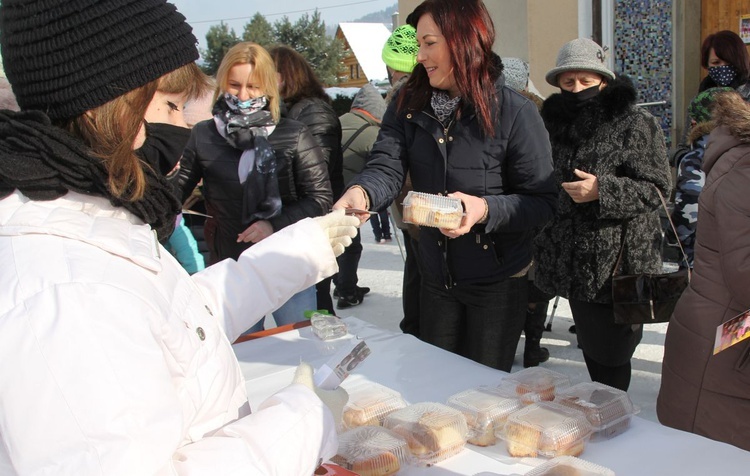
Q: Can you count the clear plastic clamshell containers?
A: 9